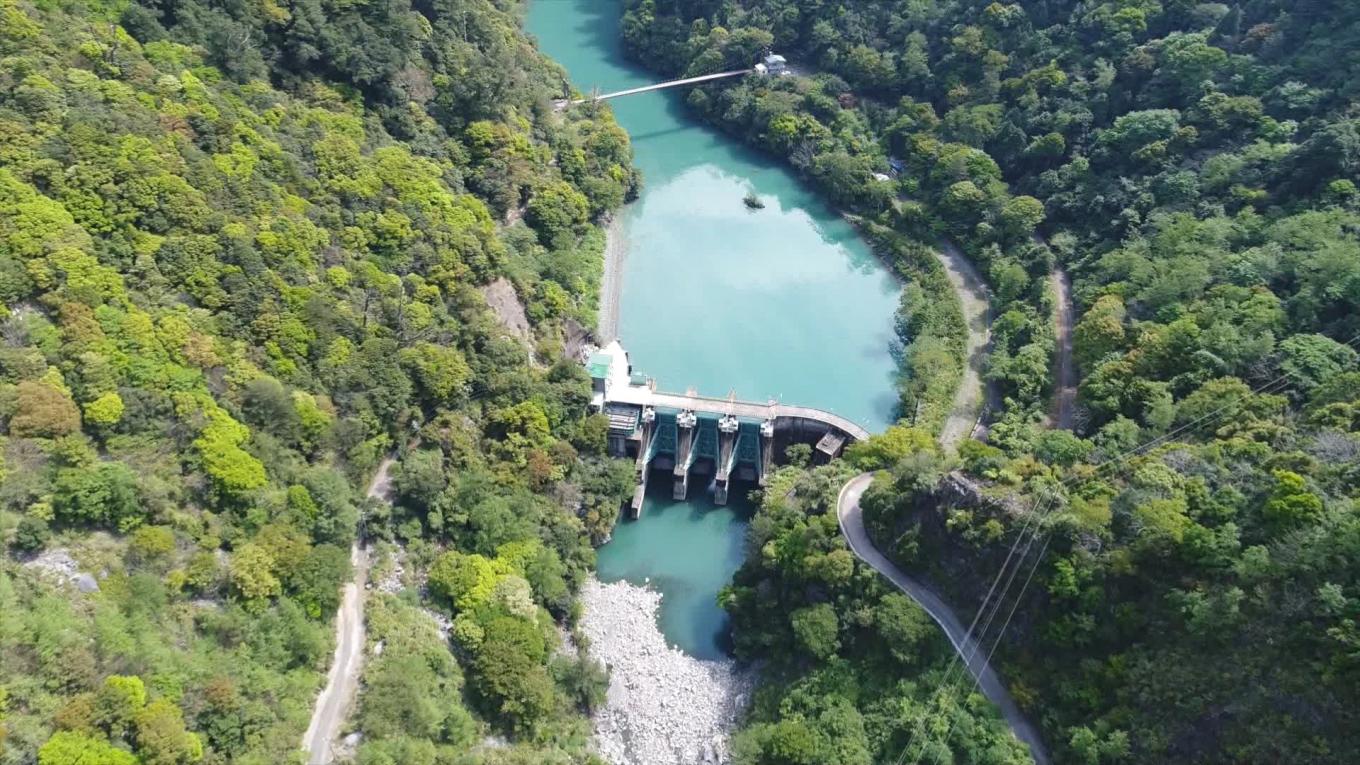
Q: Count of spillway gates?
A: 3